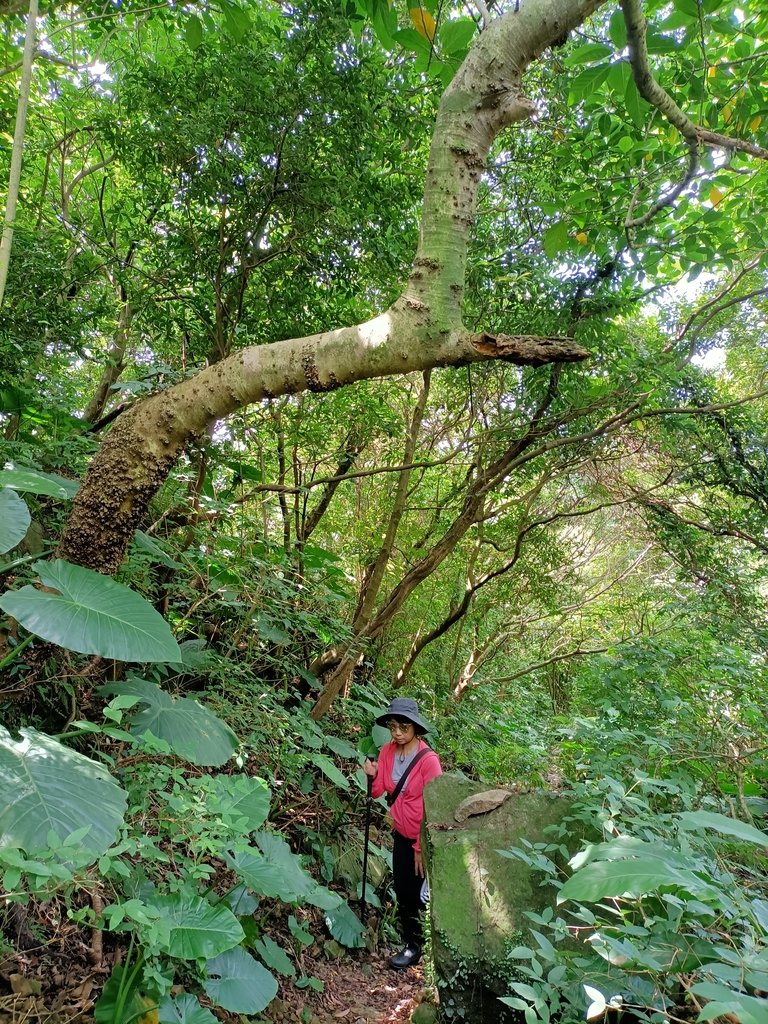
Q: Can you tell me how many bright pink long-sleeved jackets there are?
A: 1